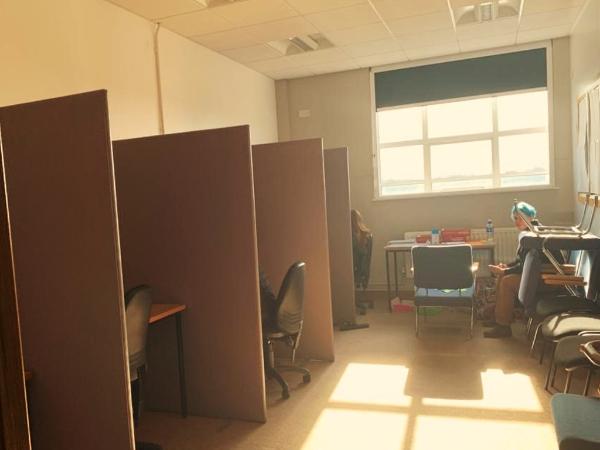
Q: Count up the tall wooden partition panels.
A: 4